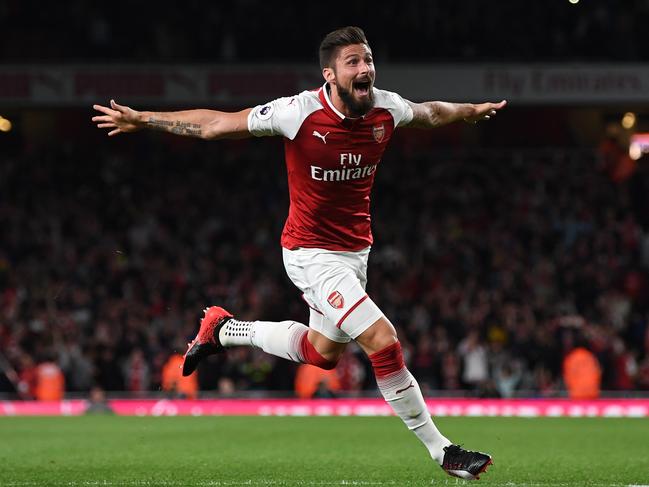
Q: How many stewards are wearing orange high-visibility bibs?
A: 4